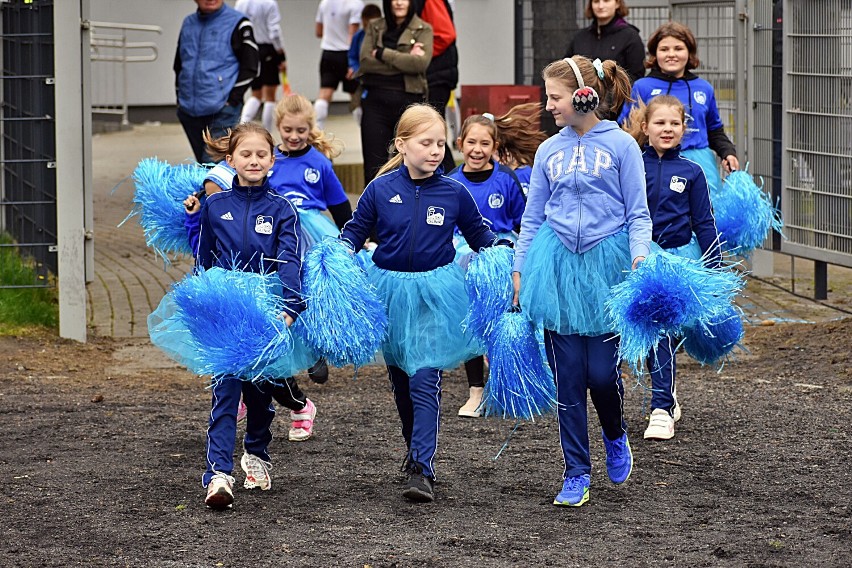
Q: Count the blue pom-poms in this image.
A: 8